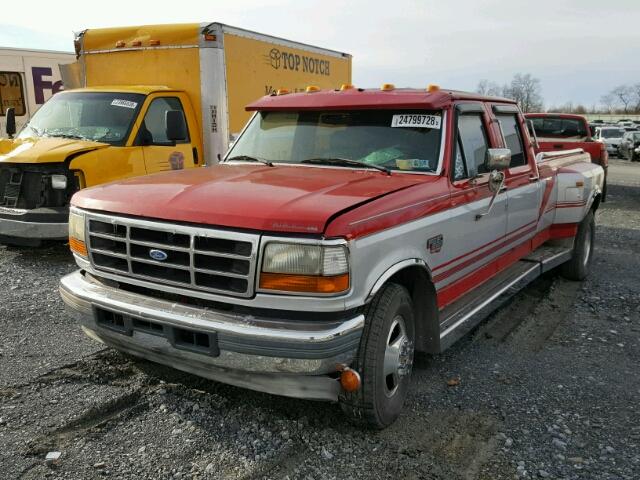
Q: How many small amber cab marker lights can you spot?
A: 5